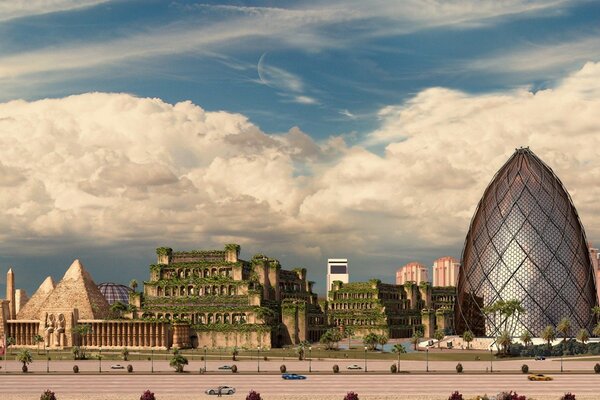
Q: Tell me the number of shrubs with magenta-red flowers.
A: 7